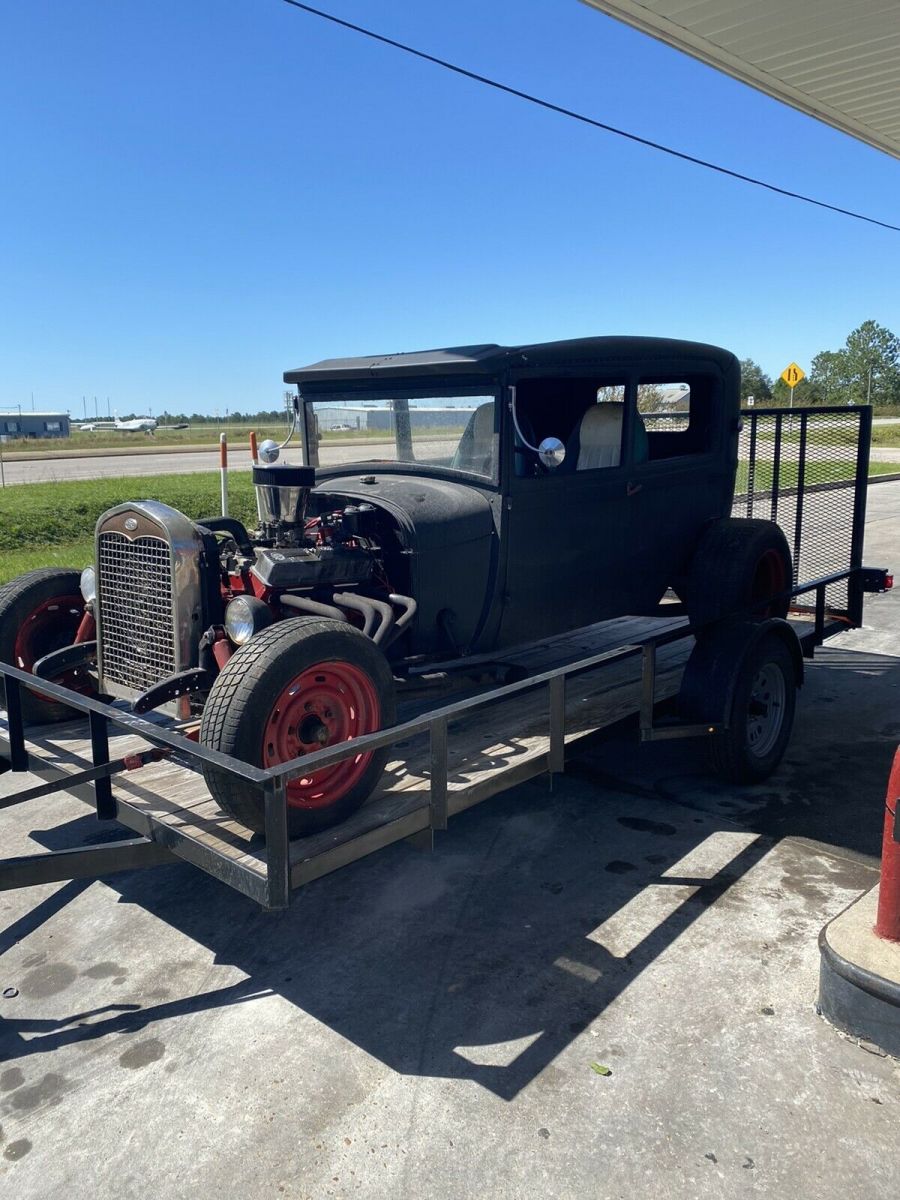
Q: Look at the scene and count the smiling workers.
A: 0